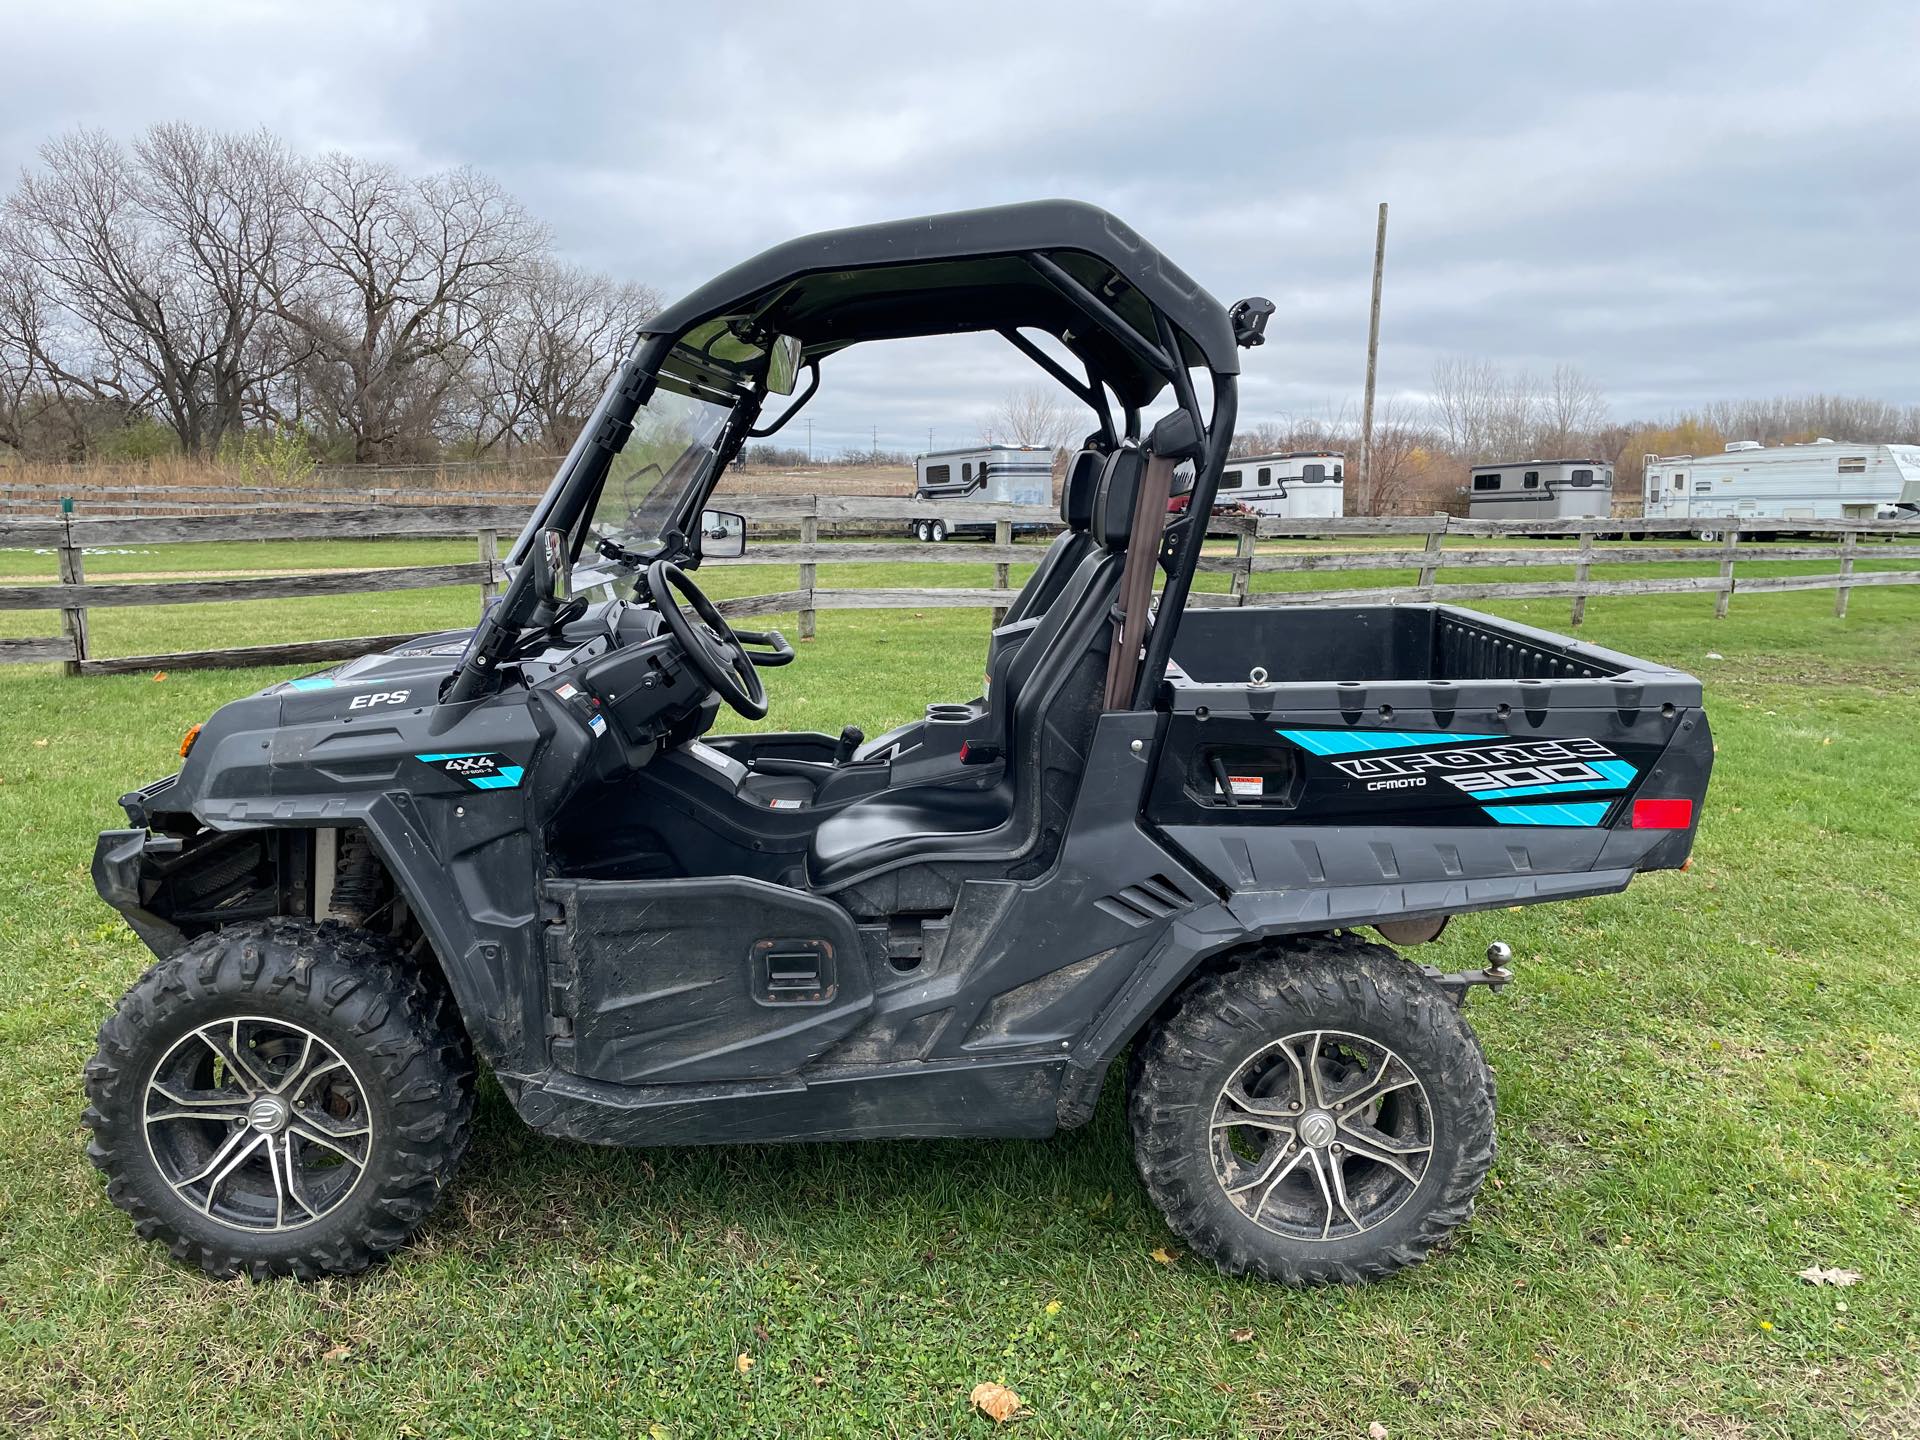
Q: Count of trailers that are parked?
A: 4